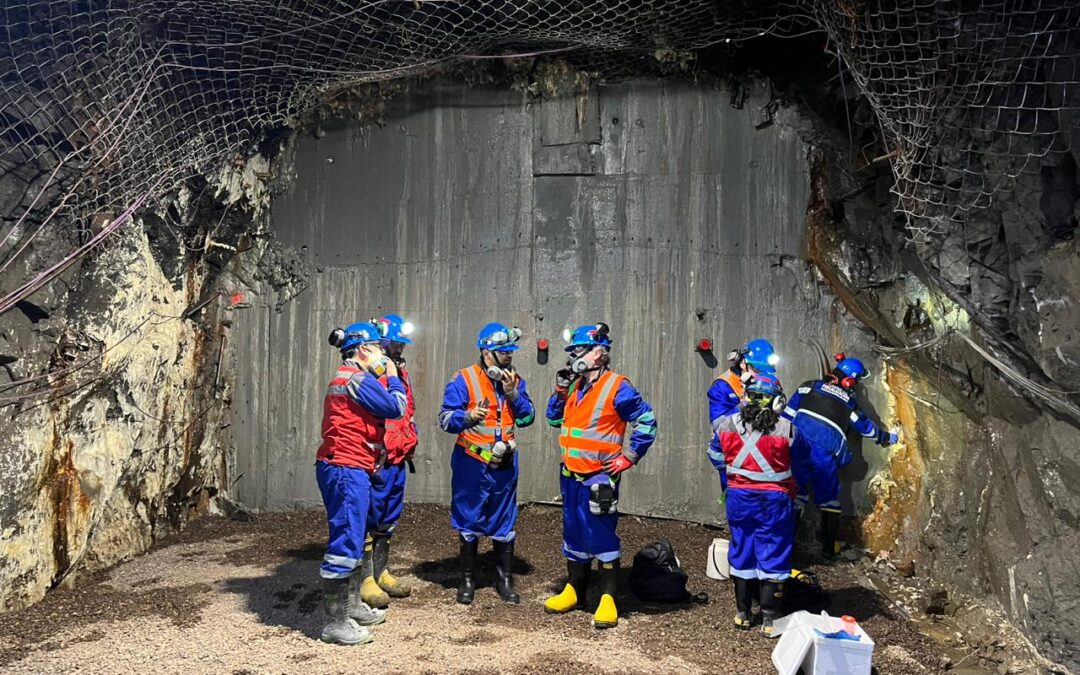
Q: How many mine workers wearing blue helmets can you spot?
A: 7